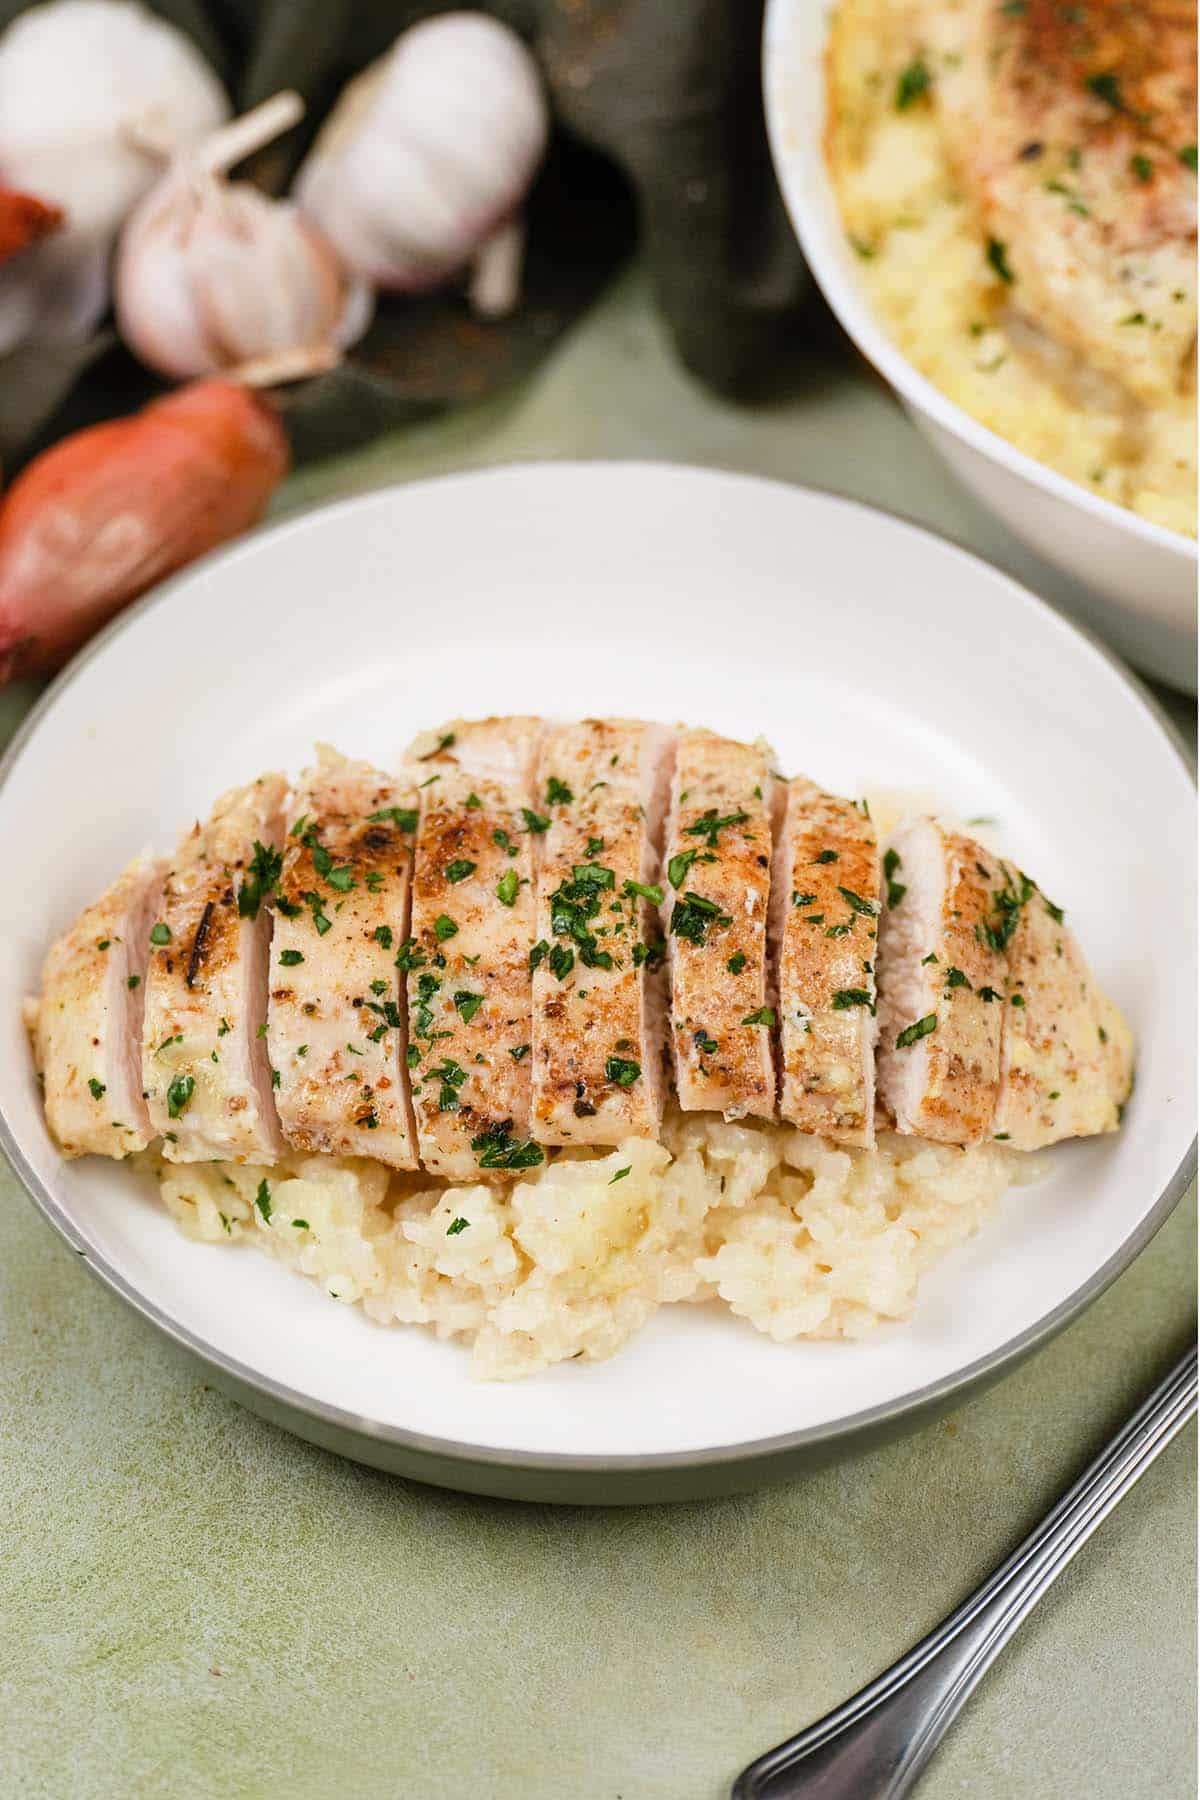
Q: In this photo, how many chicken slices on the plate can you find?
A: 9